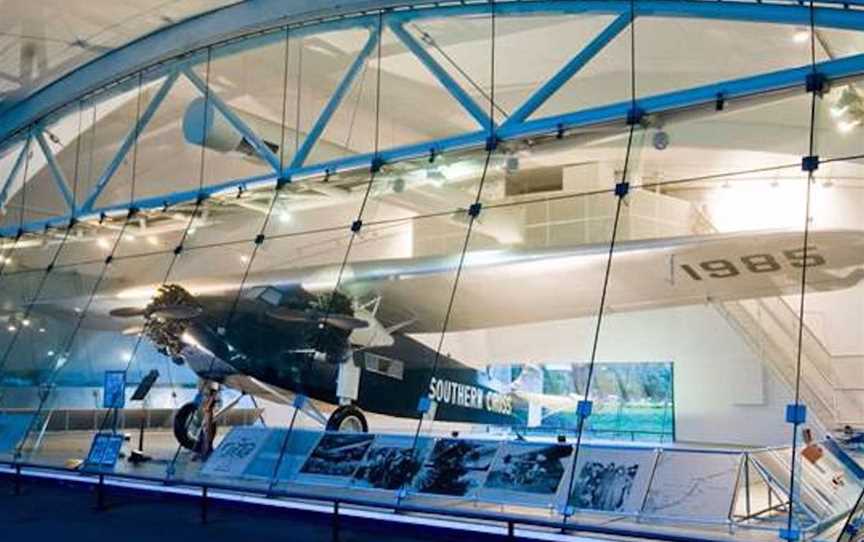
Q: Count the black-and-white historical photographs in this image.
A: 5